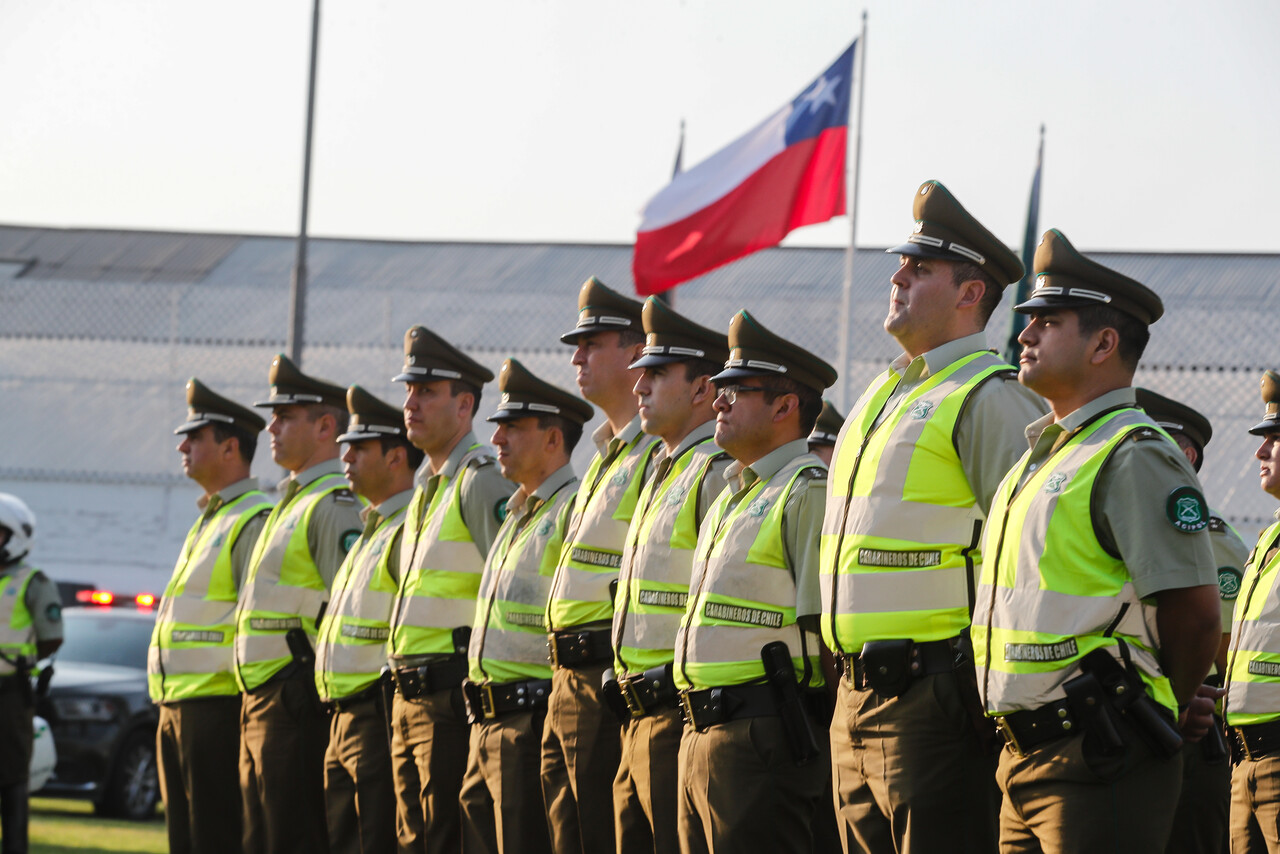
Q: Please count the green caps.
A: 13